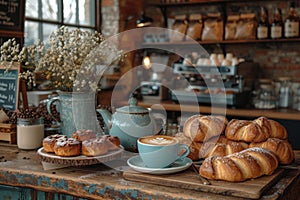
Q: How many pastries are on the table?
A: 11